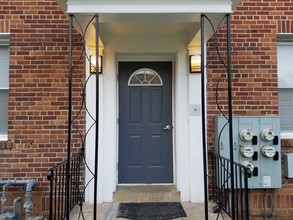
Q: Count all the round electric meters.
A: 5